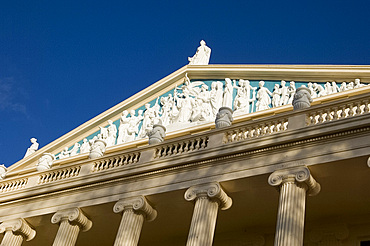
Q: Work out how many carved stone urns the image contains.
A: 6